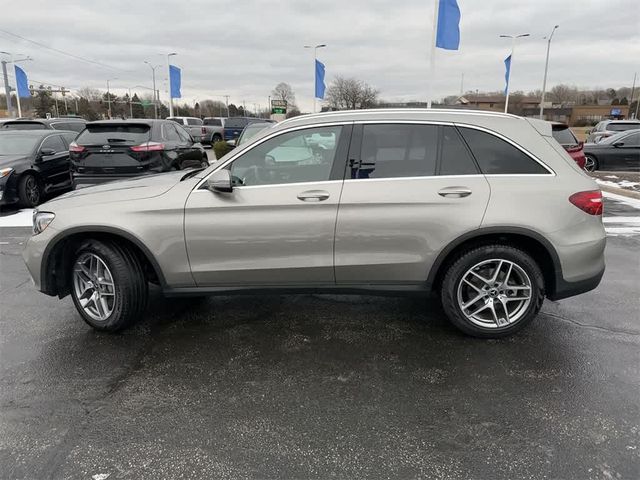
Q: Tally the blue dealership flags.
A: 5